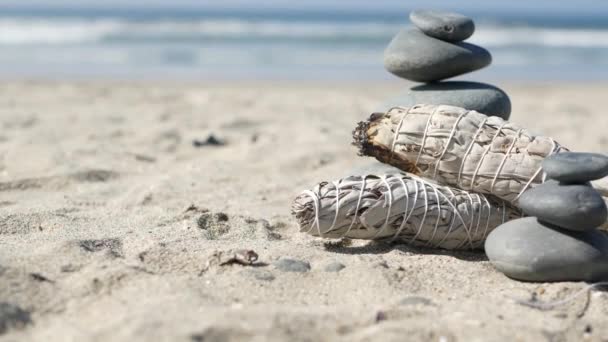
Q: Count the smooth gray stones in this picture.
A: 6